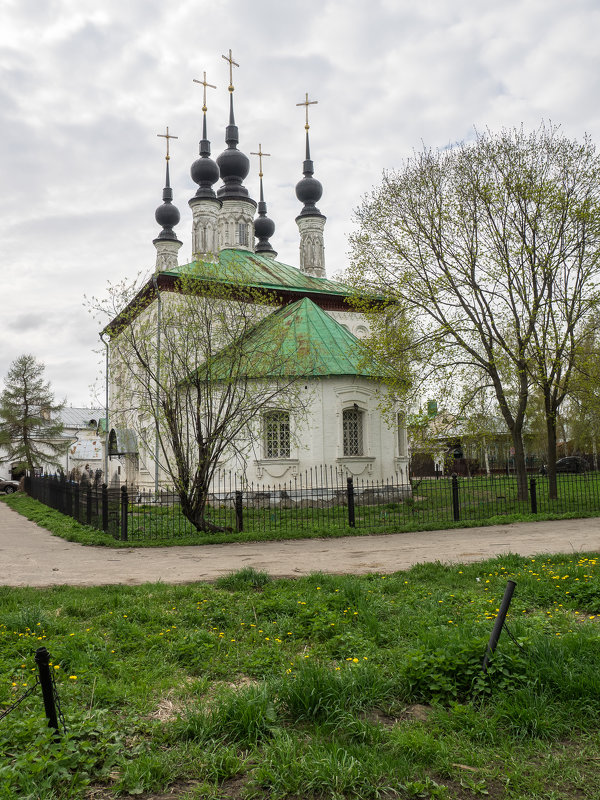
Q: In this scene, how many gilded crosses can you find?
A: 5